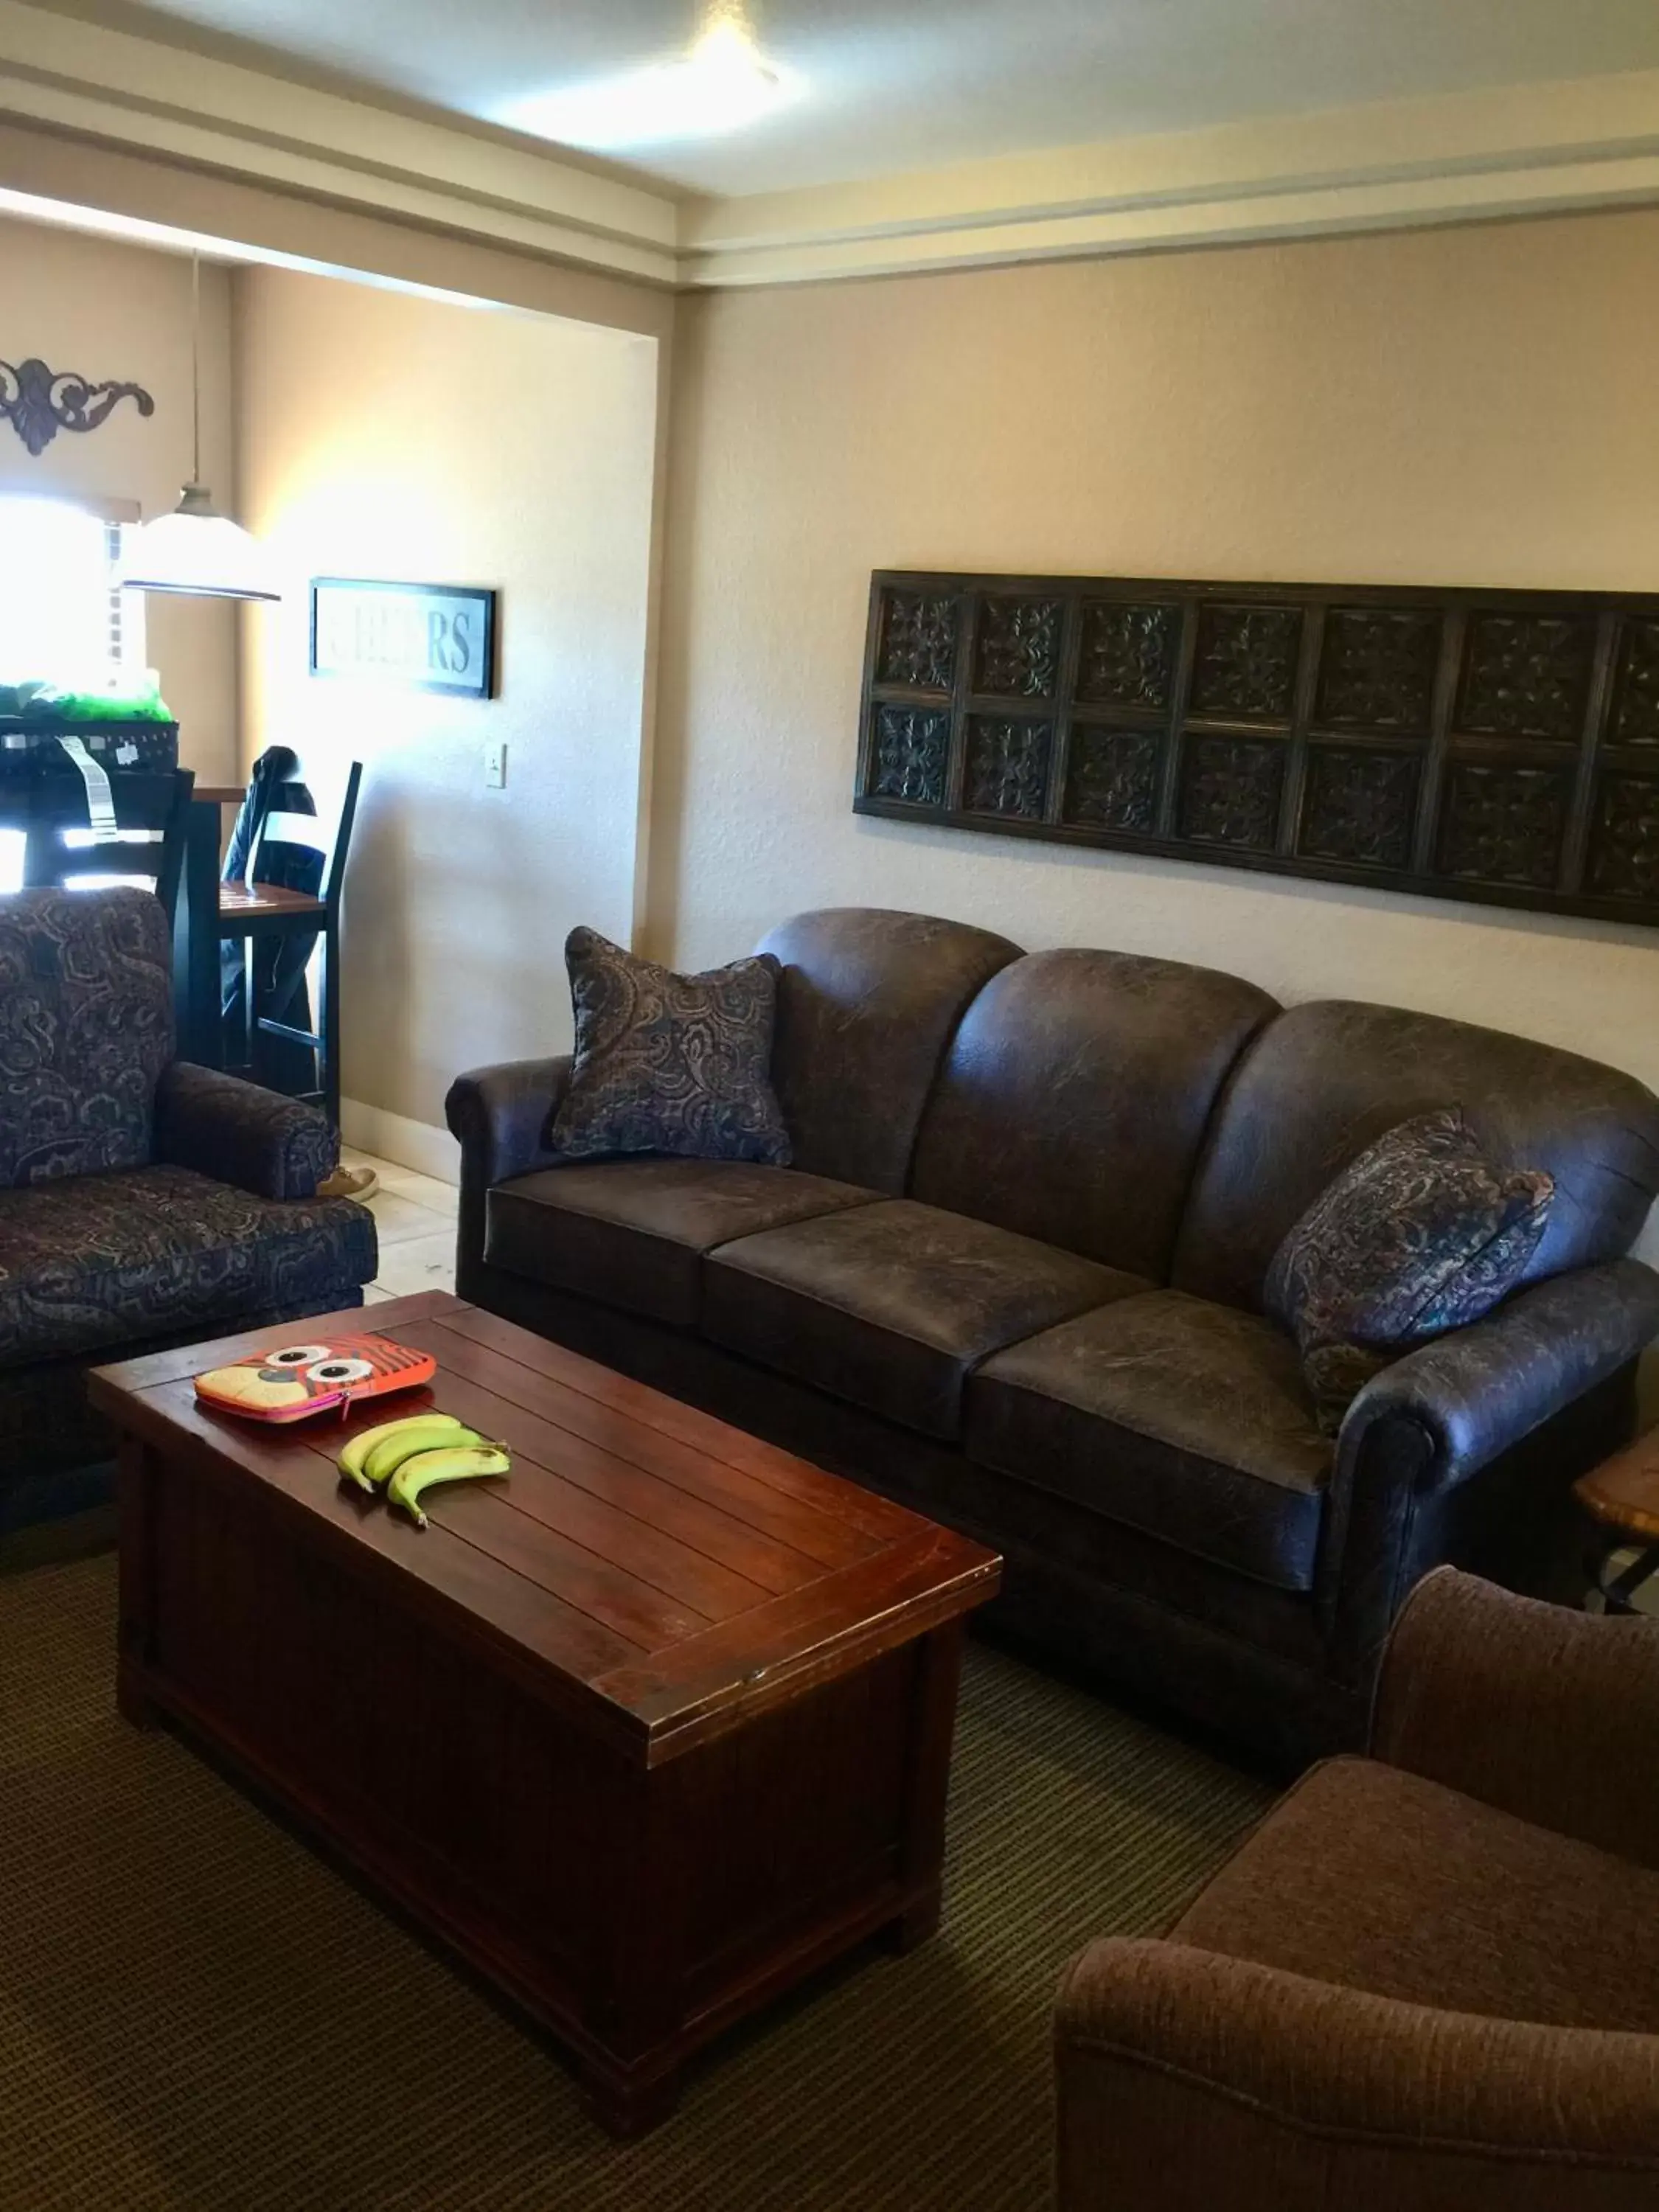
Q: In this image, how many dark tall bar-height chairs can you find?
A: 2